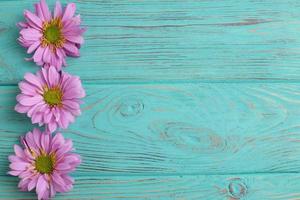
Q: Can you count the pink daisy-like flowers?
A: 3